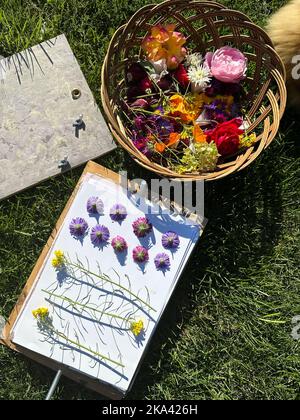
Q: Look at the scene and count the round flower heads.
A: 9